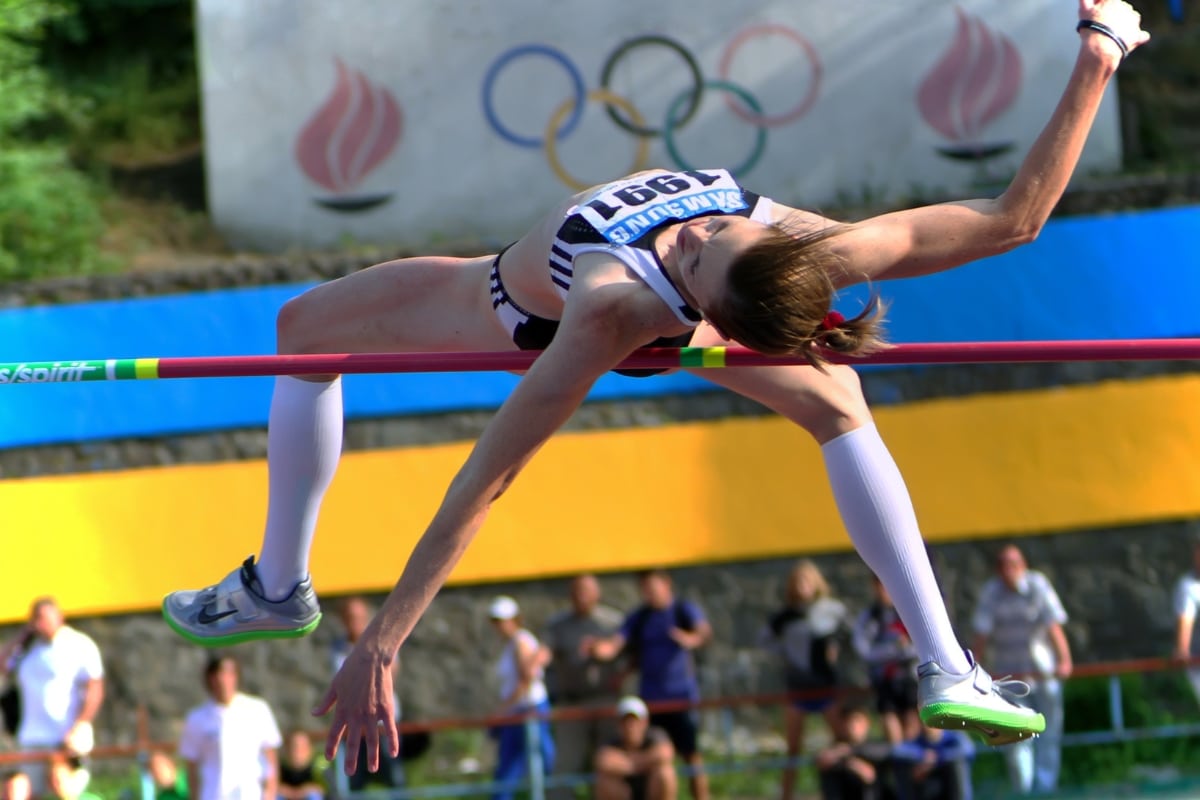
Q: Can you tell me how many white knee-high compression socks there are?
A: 2